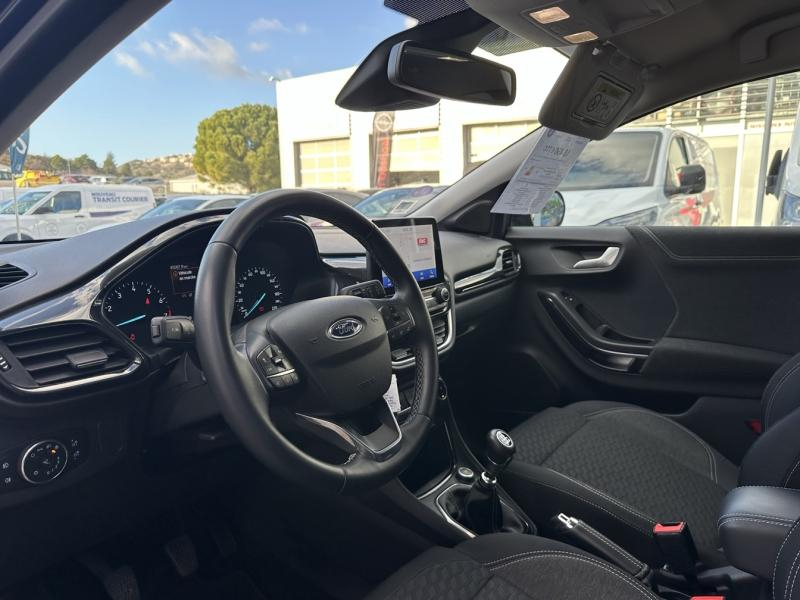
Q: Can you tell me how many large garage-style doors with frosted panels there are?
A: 3